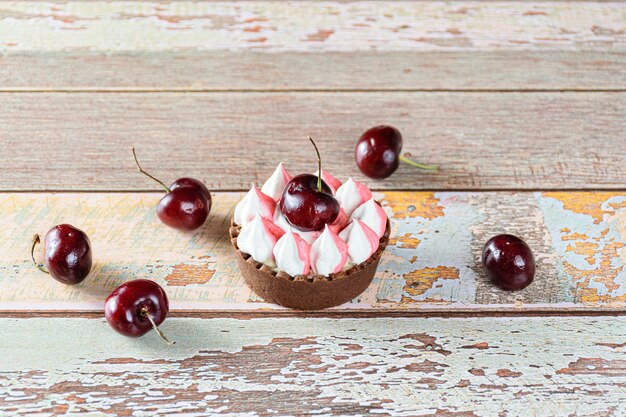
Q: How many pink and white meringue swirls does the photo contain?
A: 9